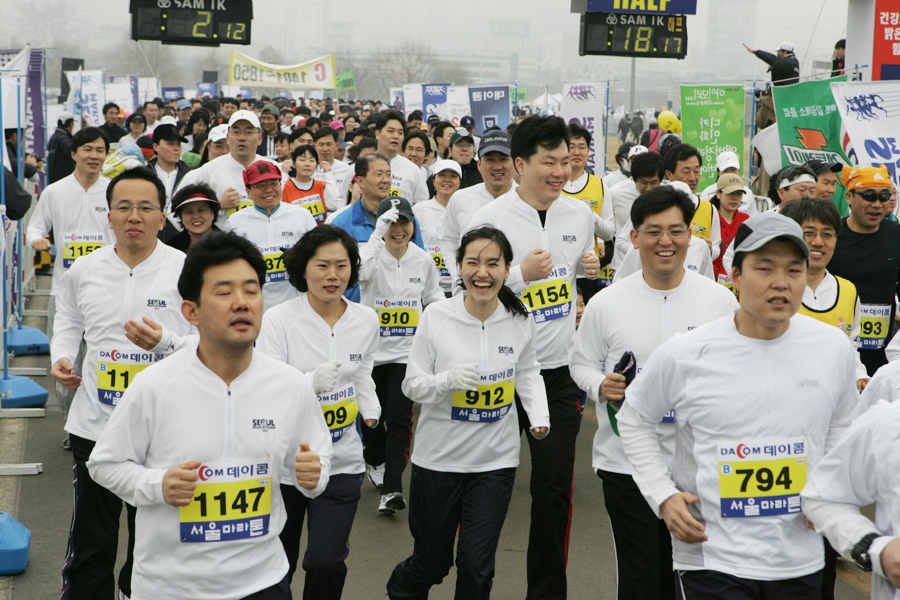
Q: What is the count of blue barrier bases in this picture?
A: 3